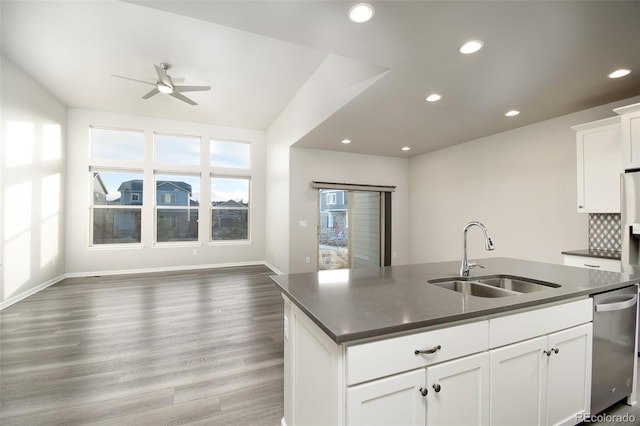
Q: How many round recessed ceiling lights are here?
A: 7